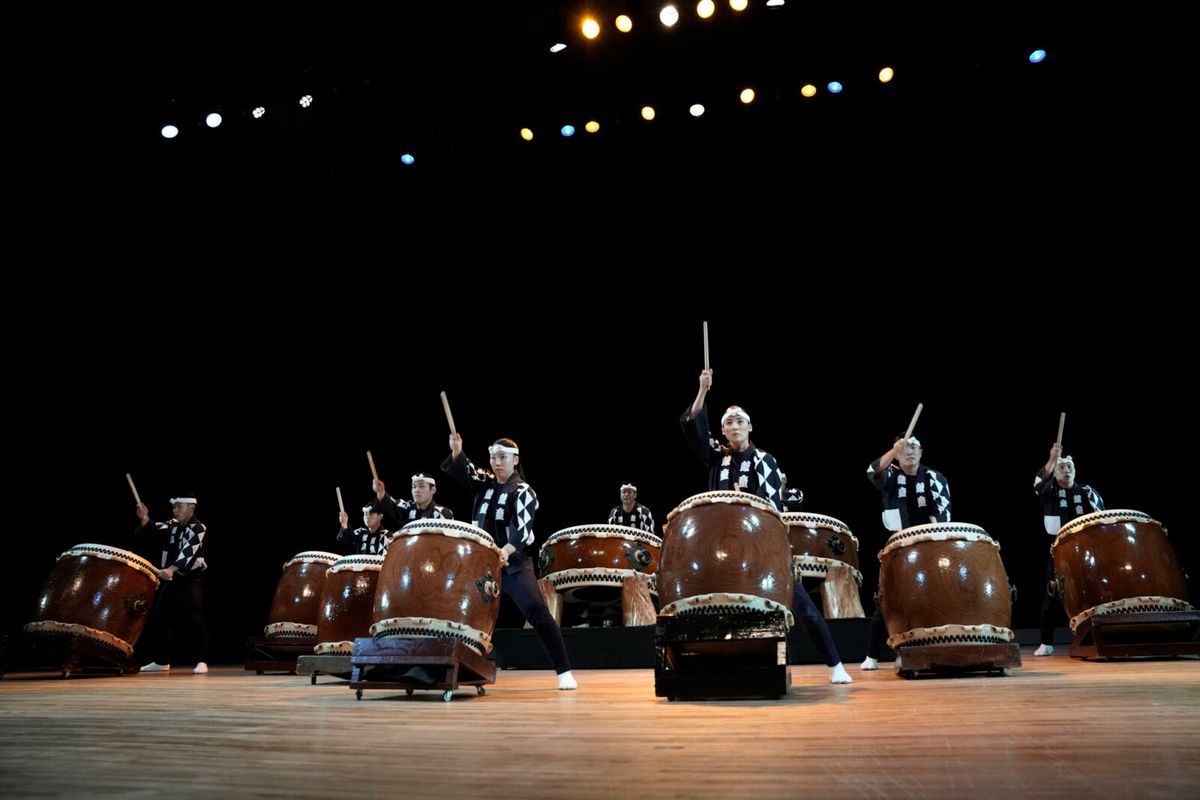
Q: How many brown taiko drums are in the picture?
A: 9